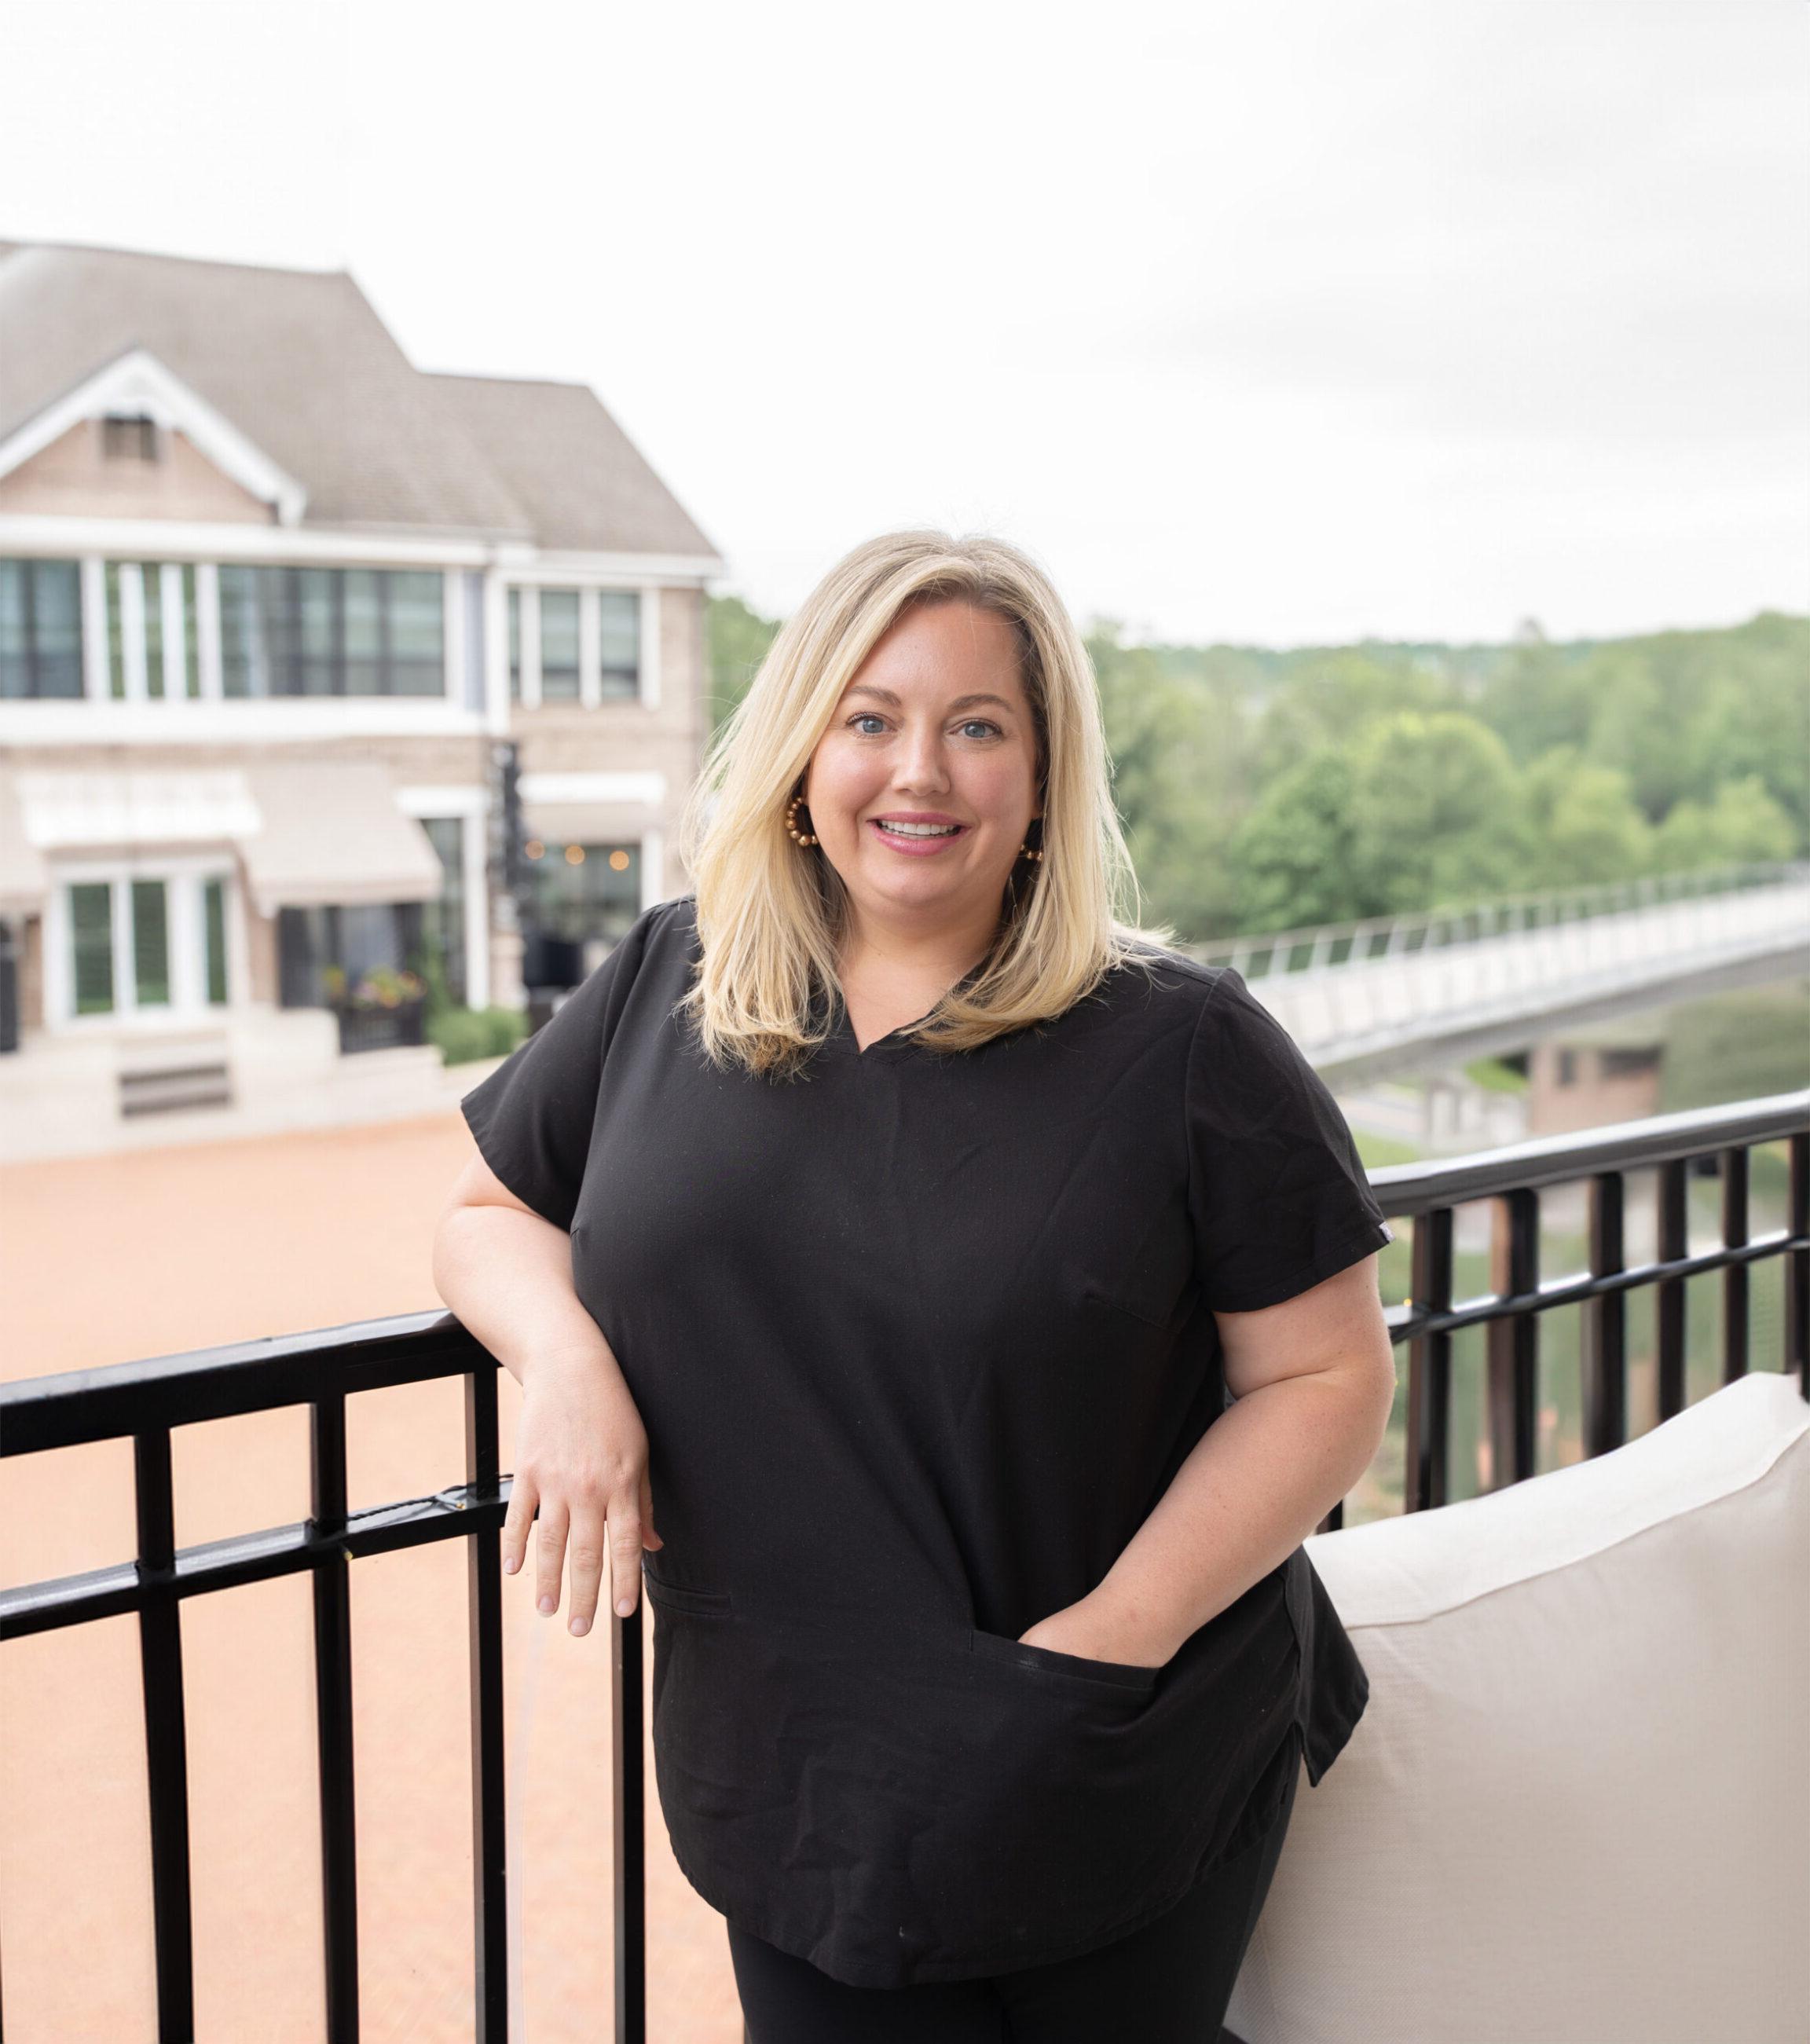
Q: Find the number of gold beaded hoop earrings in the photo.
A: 2